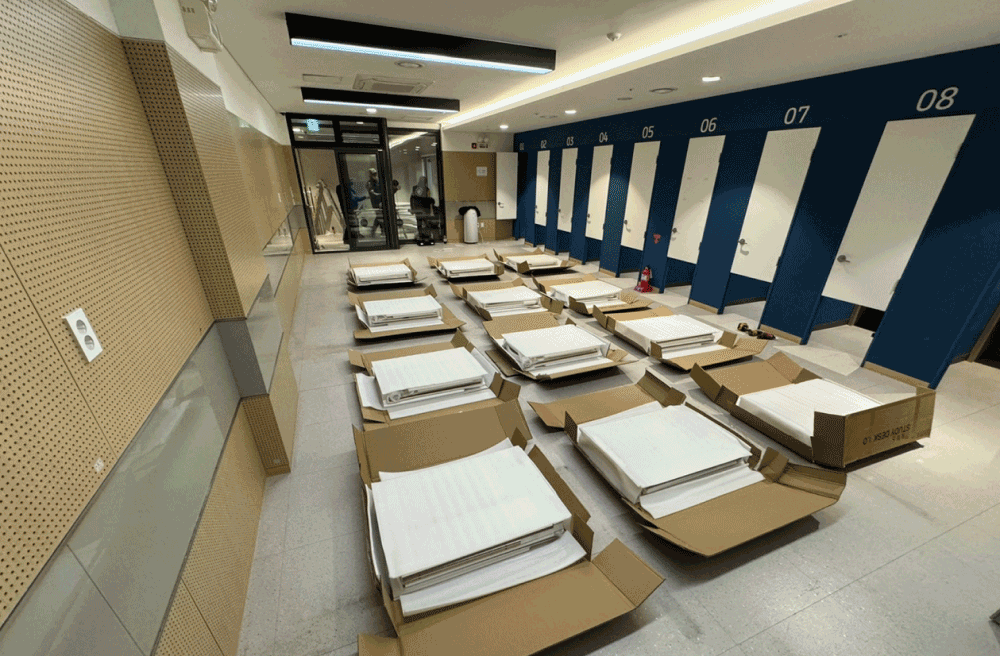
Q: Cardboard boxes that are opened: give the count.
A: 12